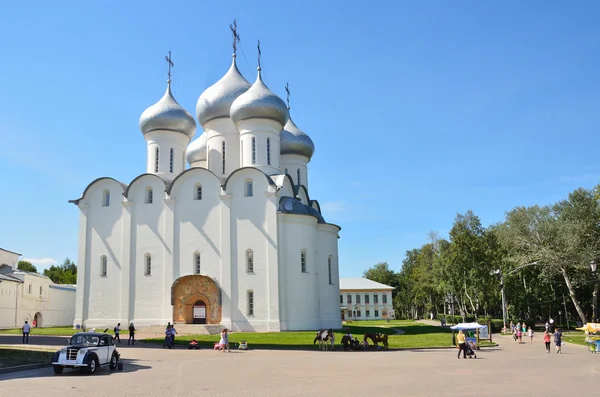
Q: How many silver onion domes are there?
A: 5